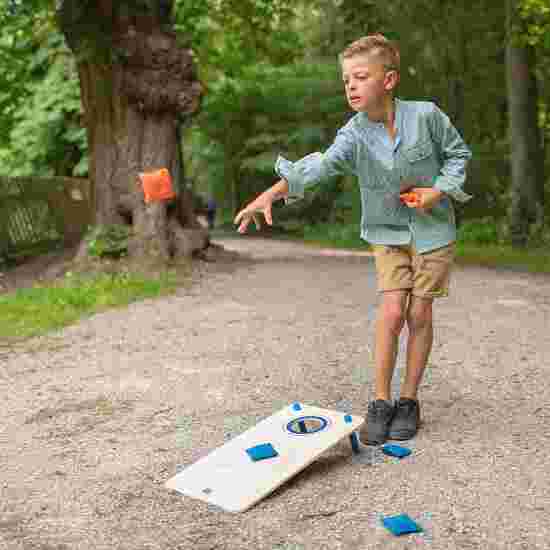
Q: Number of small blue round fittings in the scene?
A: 2